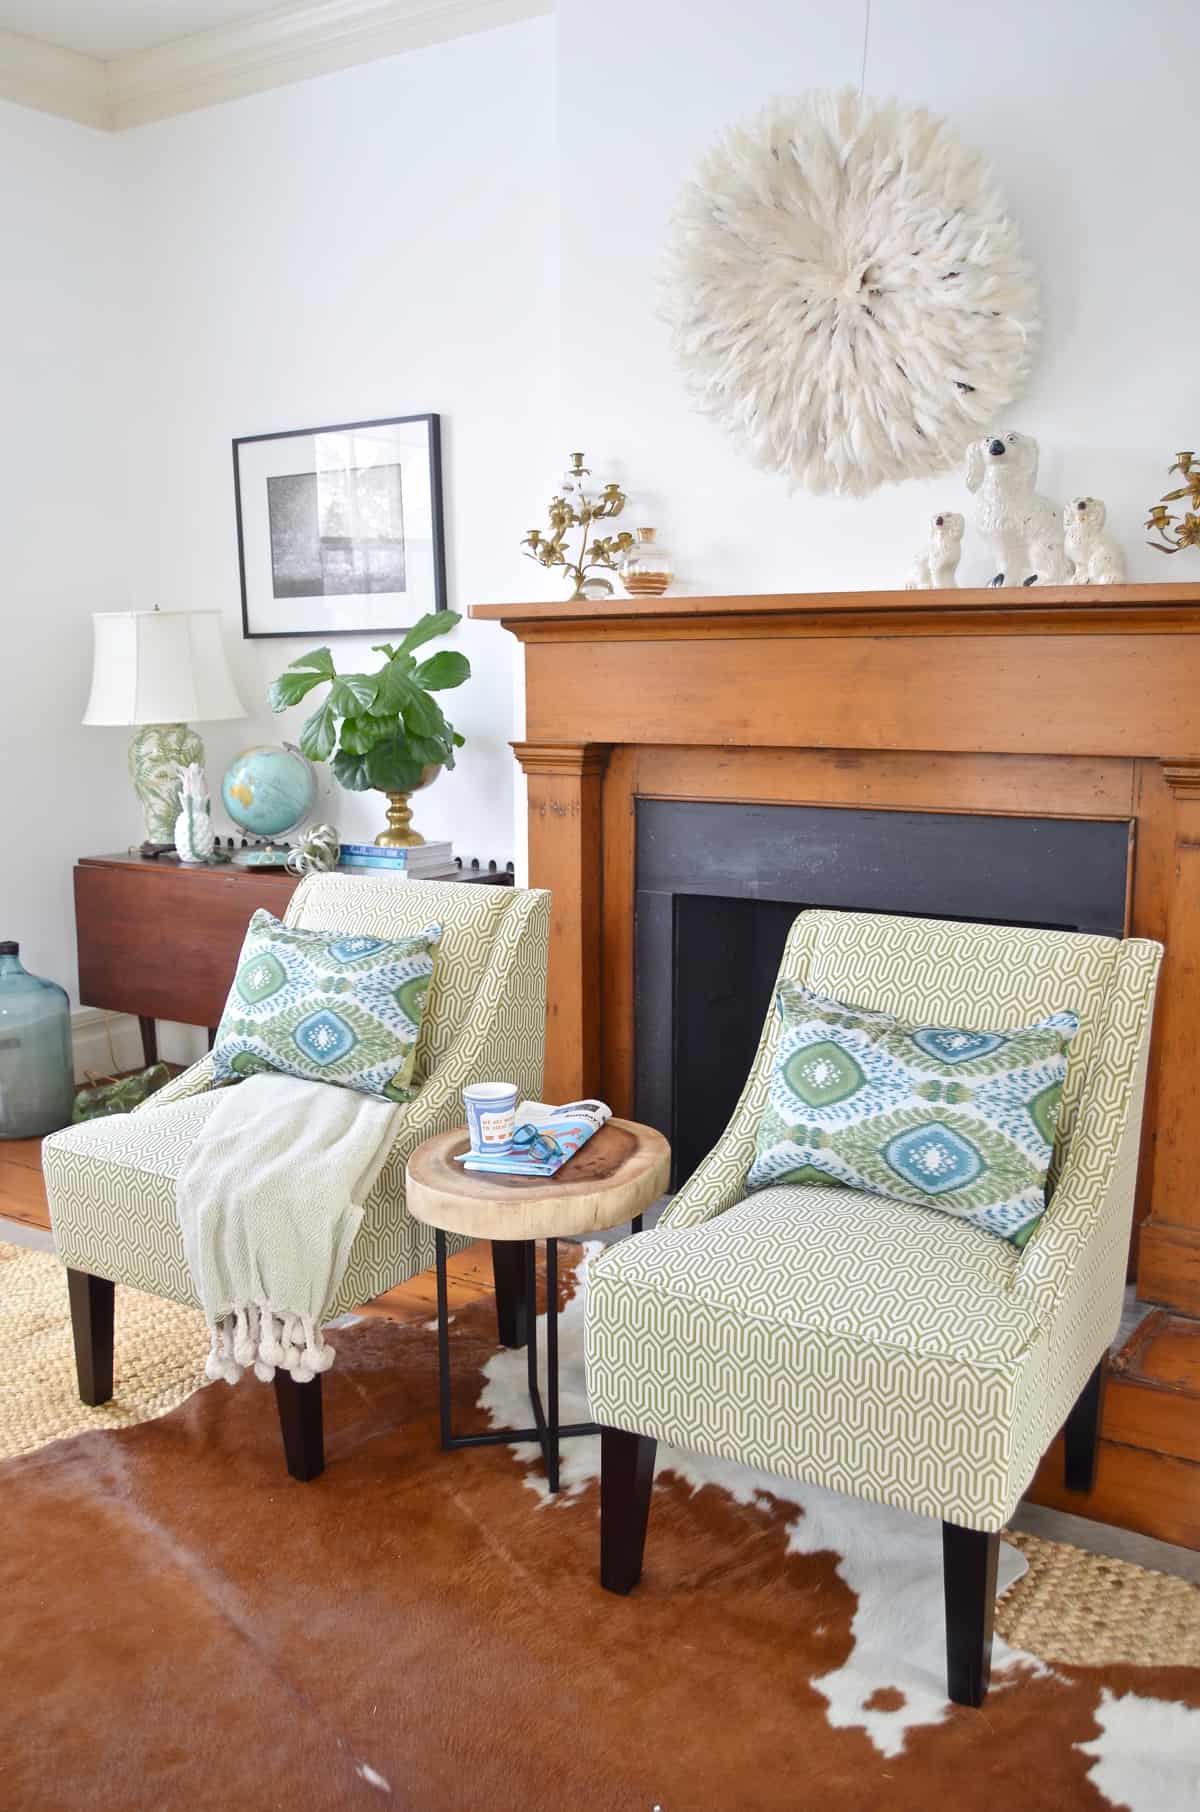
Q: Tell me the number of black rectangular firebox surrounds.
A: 1